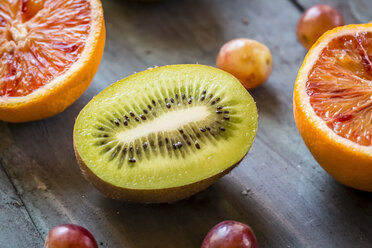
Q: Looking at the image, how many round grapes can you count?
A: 4